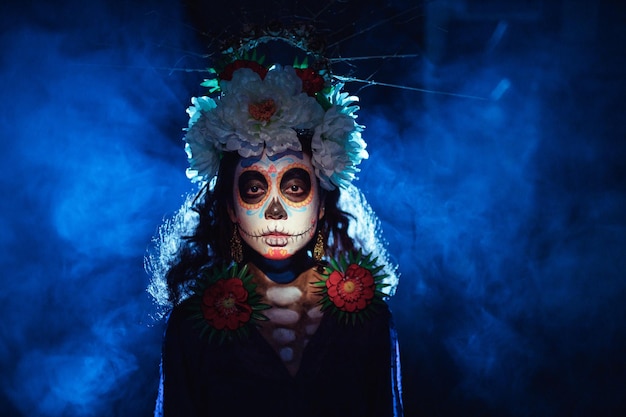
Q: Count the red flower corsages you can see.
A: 2